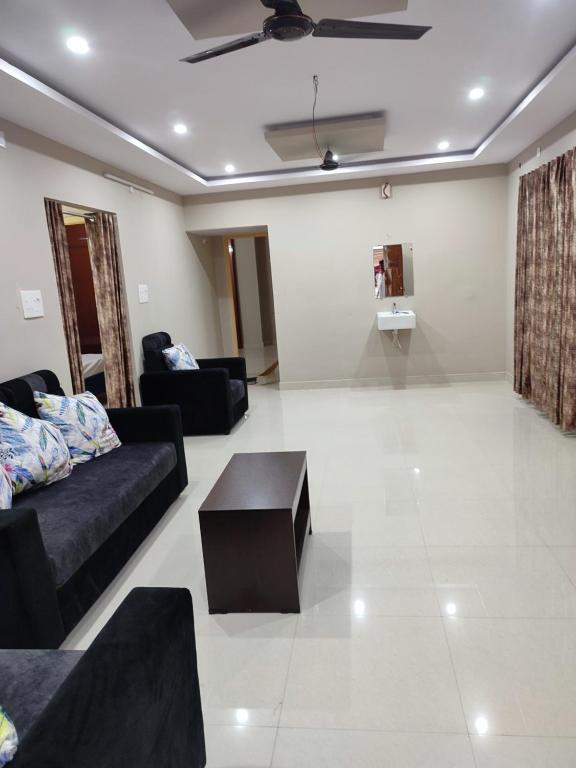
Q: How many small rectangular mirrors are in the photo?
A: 1